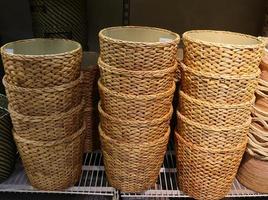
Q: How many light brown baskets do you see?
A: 14